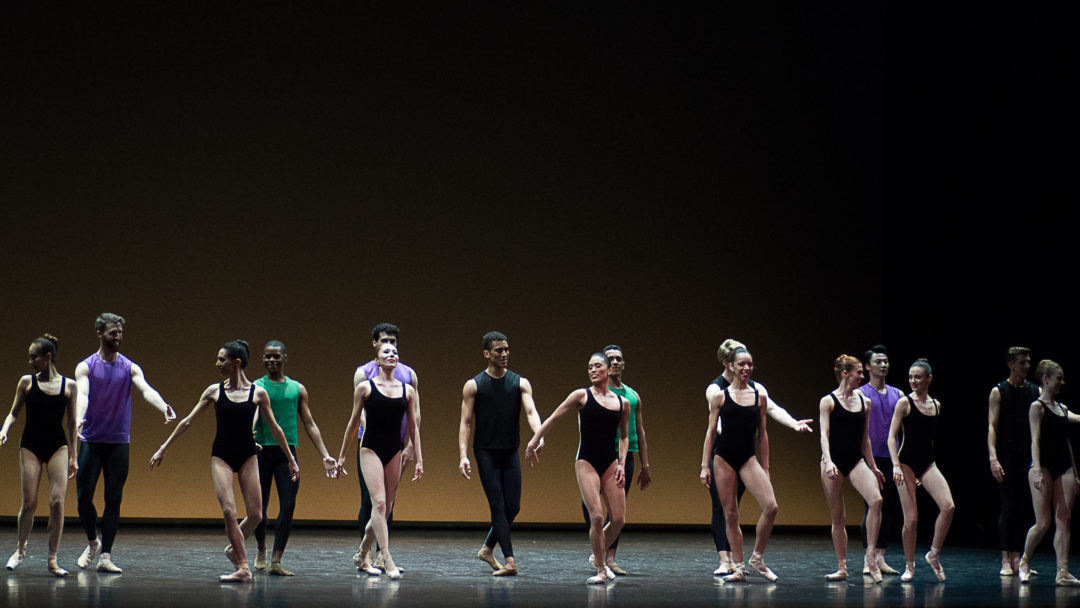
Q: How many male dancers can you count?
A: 8